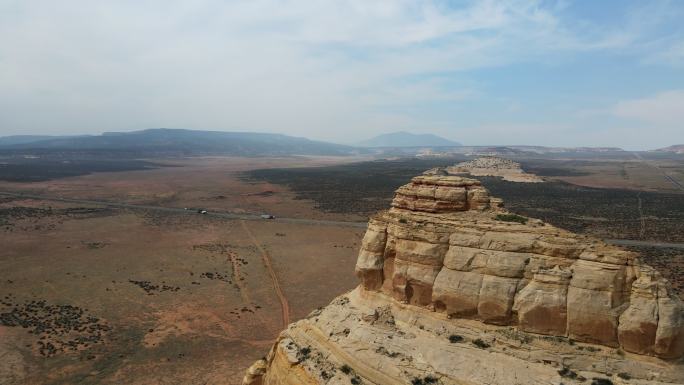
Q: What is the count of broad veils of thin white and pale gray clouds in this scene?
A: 1